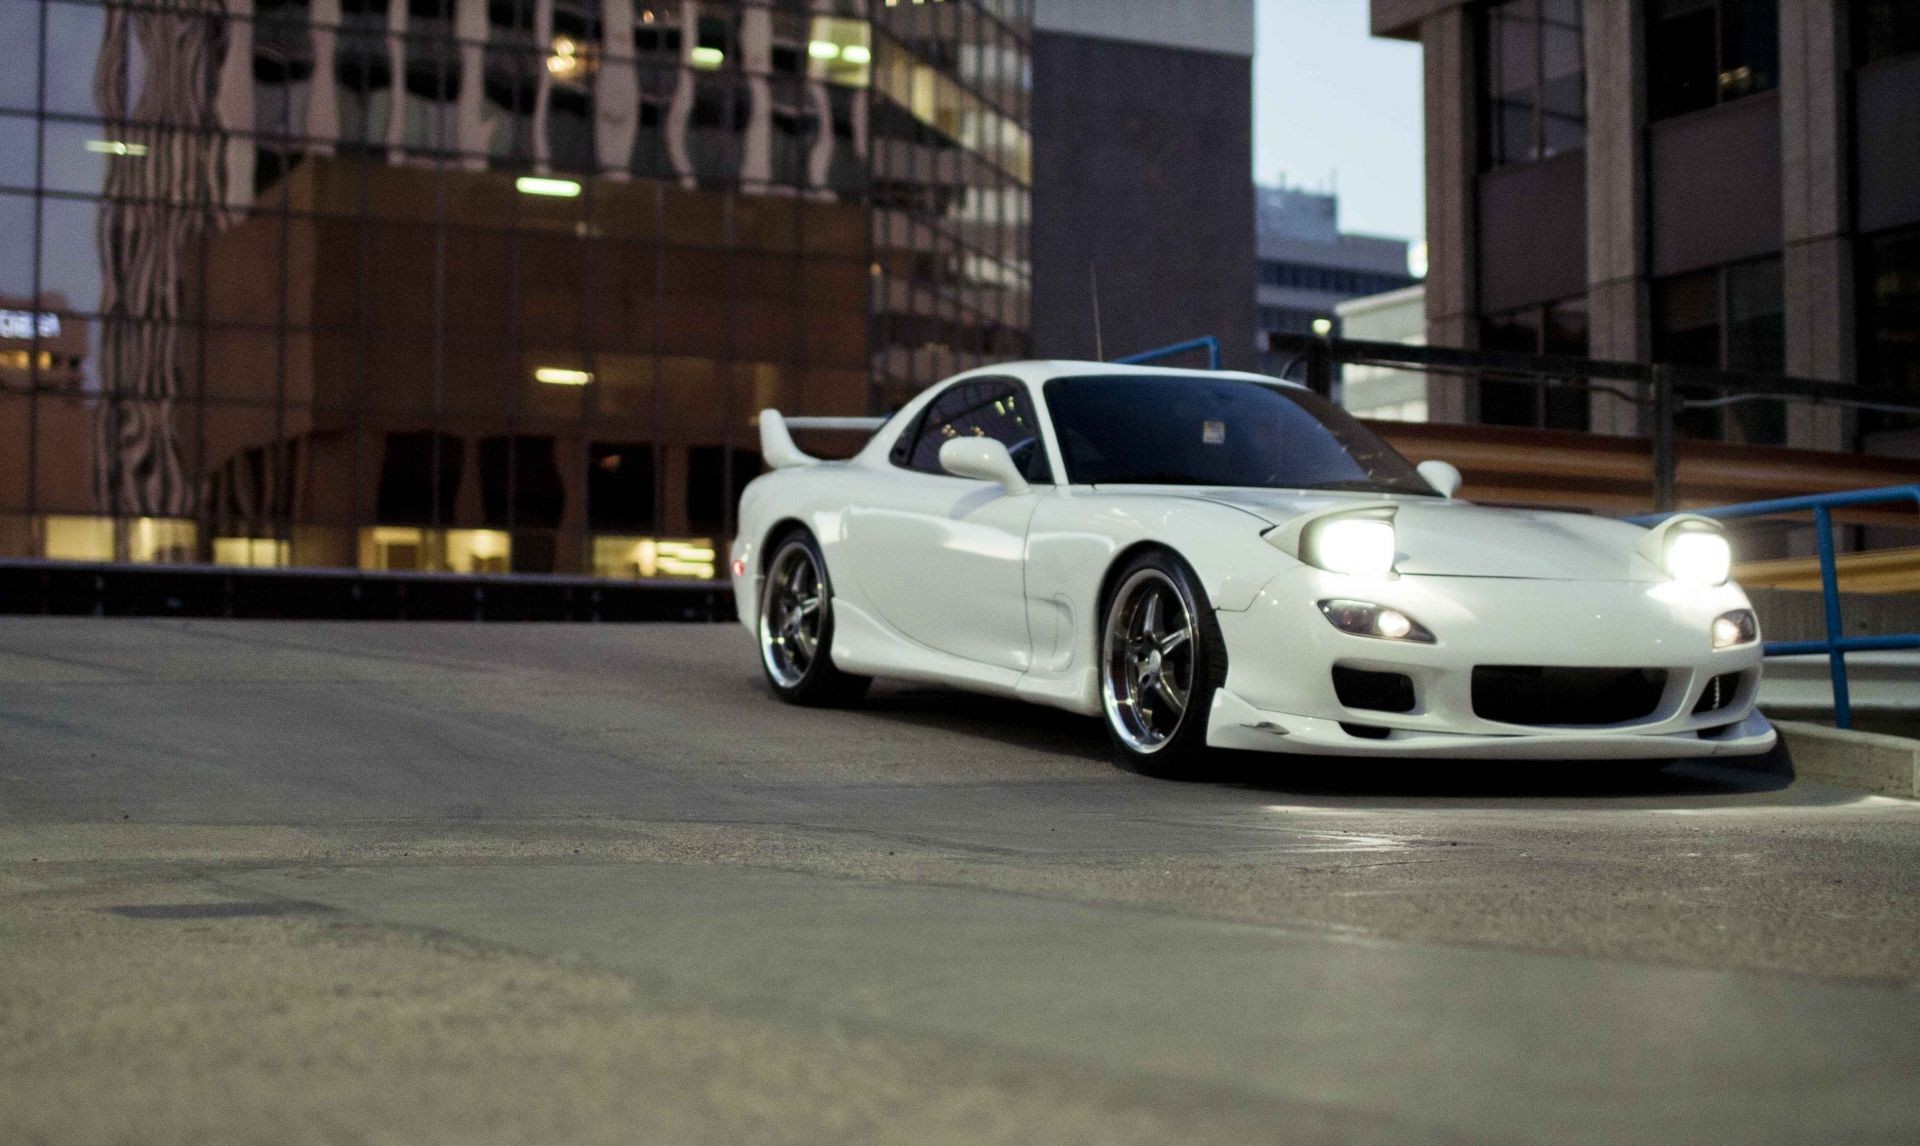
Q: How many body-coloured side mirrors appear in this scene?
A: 2